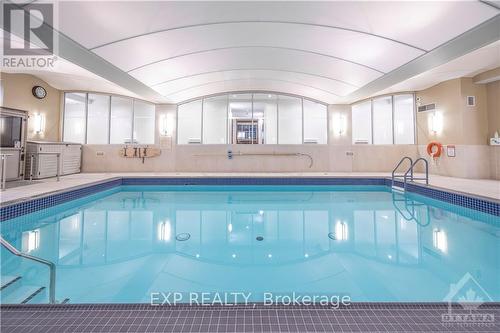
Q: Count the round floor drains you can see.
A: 3